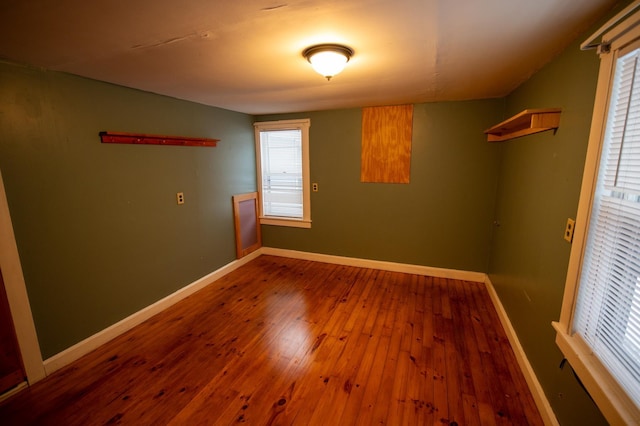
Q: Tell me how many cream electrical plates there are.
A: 3